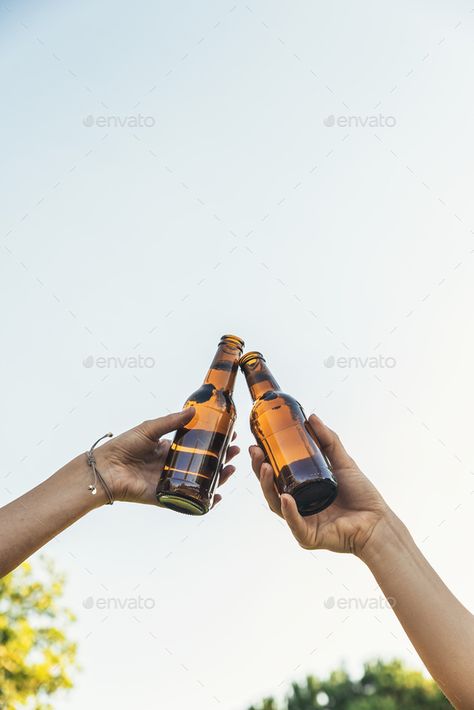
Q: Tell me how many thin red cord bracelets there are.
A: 0